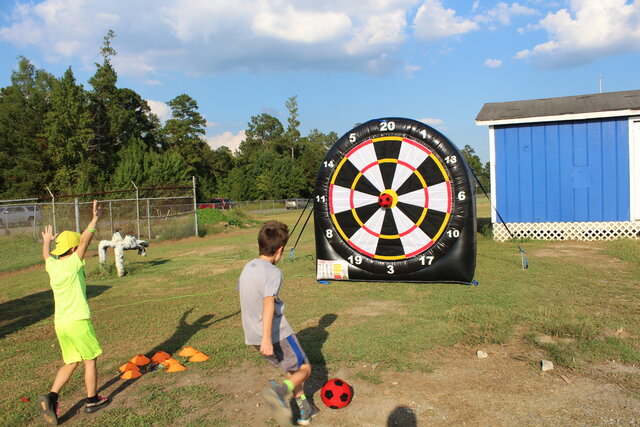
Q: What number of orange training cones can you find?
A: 8